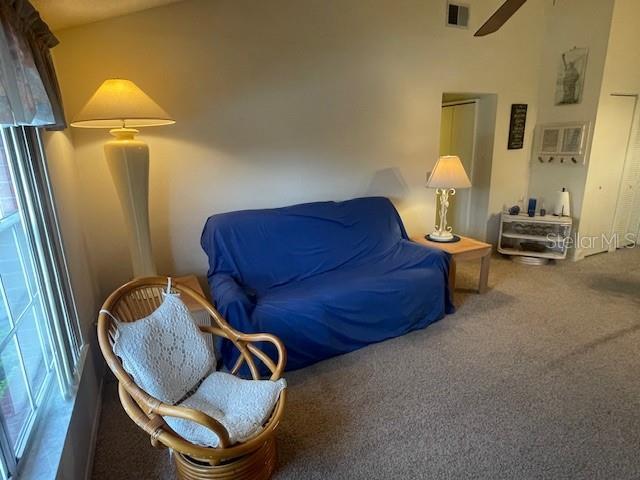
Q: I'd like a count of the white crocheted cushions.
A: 2